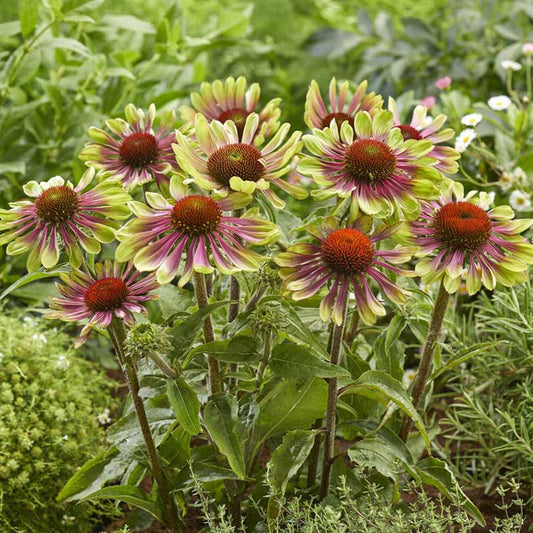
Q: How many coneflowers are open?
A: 11